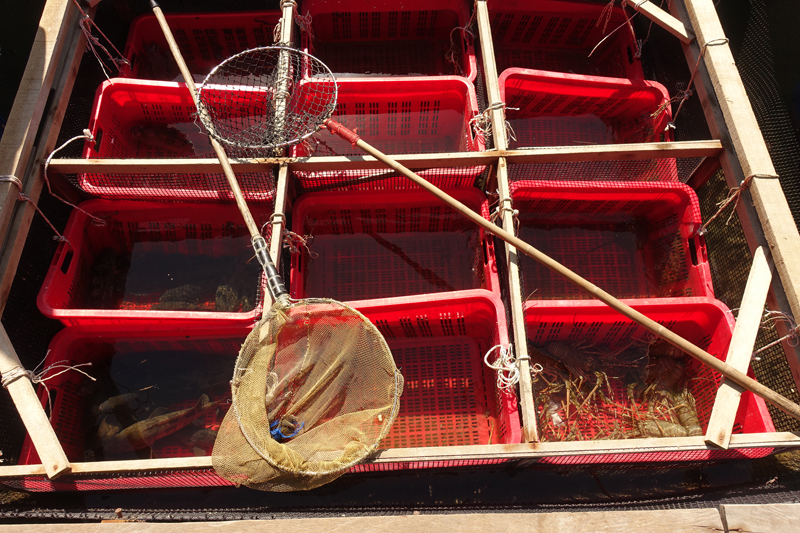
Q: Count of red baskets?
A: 12